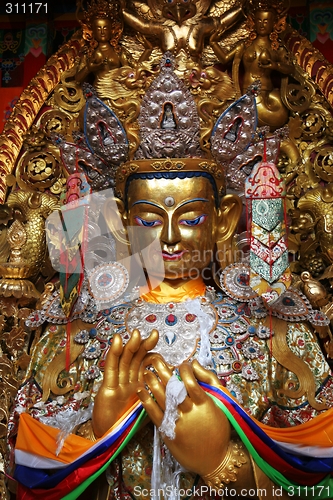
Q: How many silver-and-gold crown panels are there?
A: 5